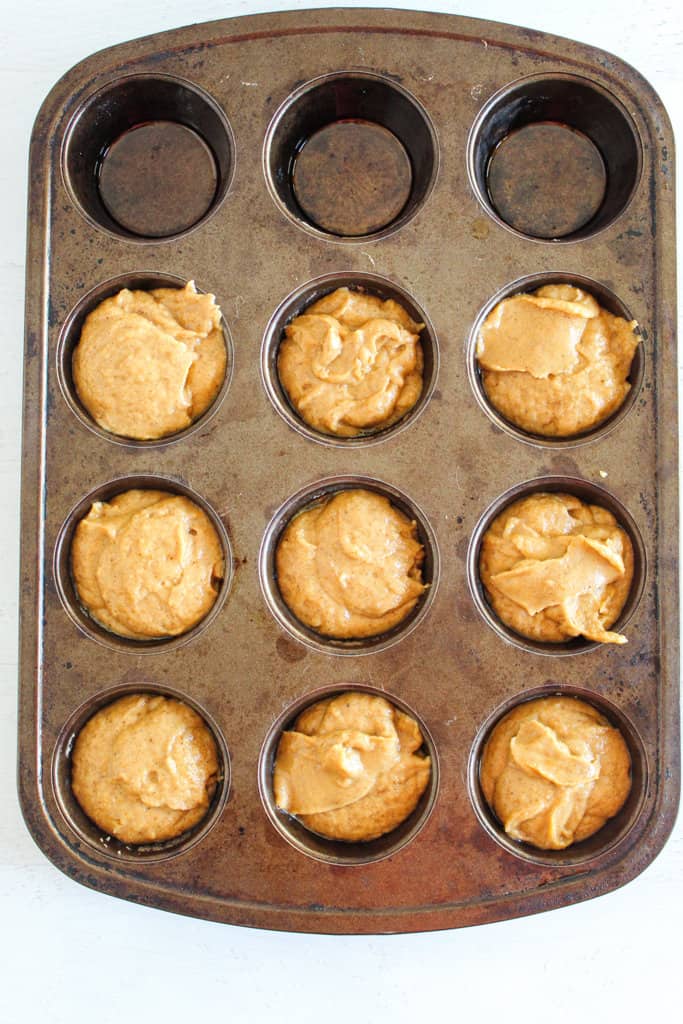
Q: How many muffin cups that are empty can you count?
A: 3